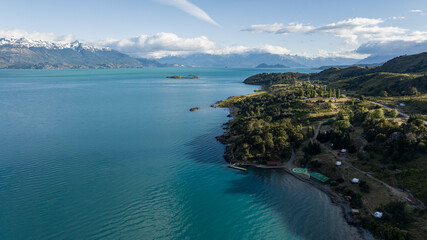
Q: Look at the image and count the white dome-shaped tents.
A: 4